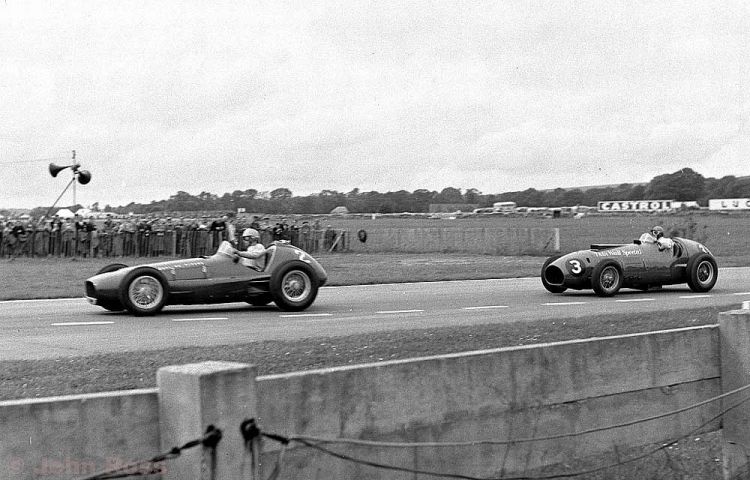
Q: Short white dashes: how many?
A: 9